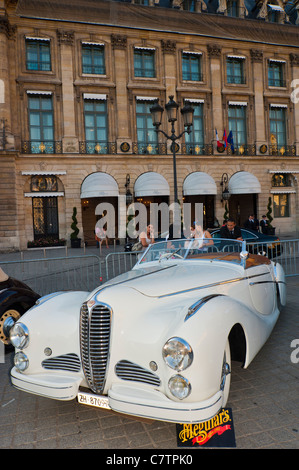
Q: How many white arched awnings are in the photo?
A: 4